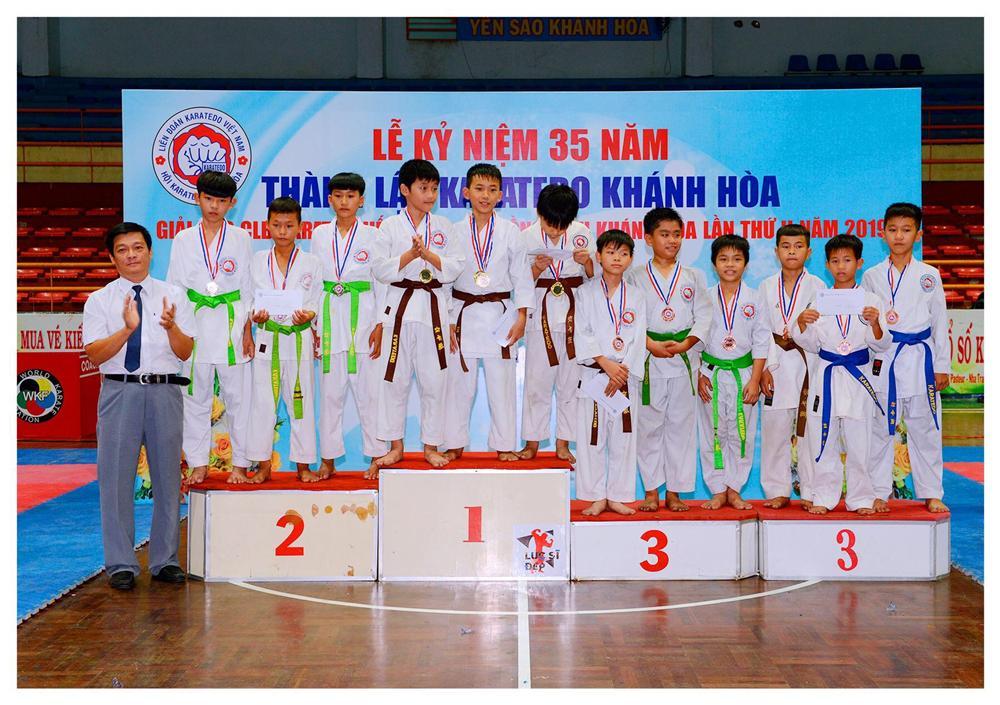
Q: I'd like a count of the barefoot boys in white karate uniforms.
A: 12